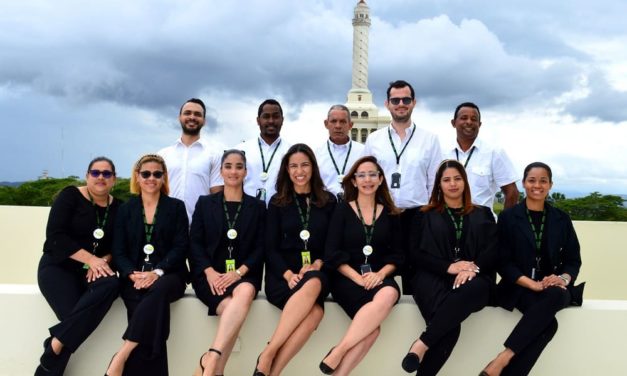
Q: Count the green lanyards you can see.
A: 11